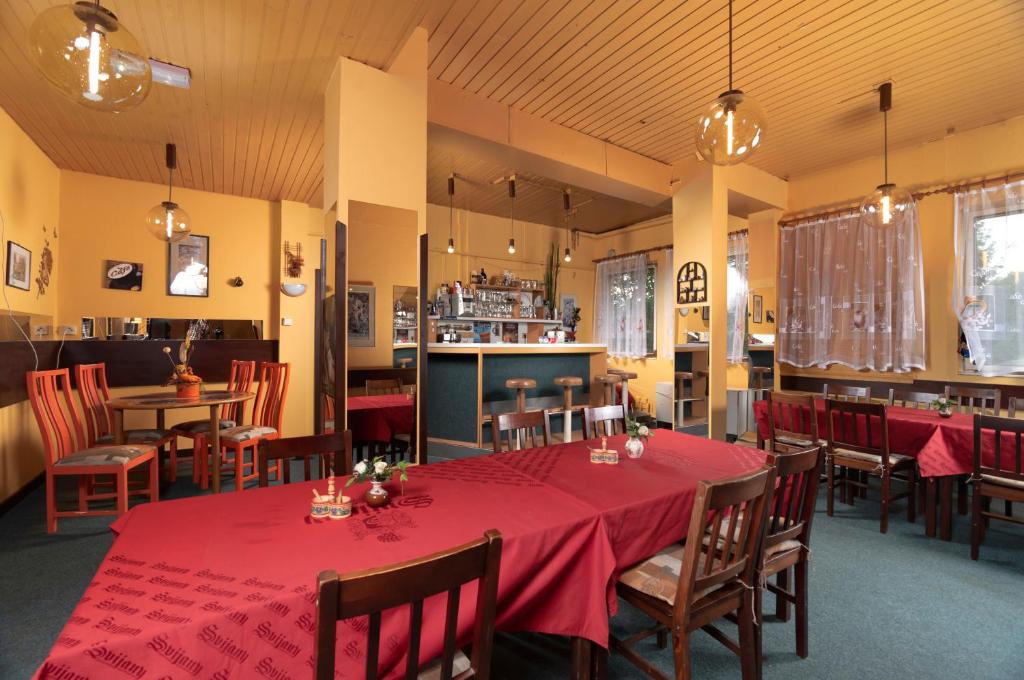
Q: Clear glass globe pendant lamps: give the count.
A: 4